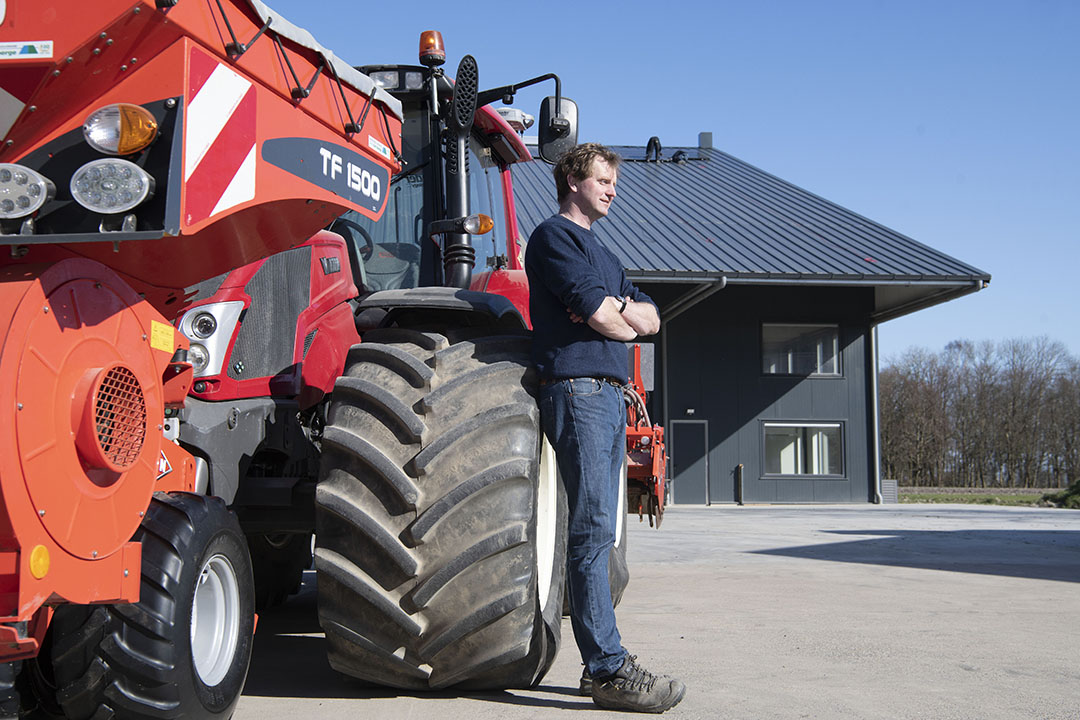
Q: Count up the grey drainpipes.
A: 2